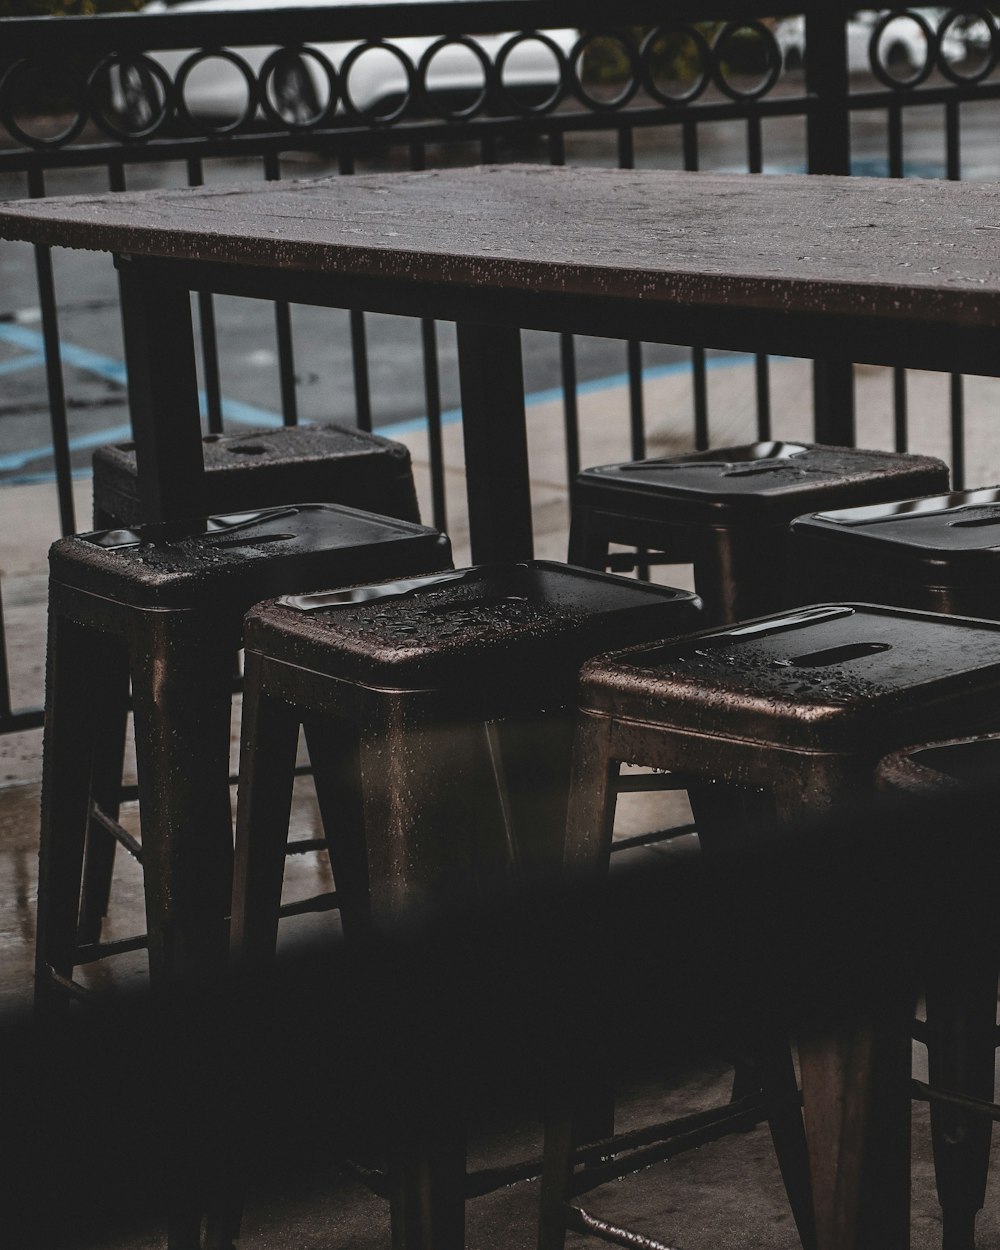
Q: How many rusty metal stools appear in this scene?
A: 7